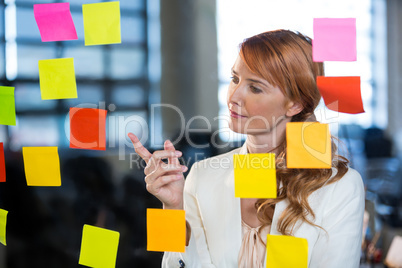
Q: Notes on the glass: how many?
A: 15